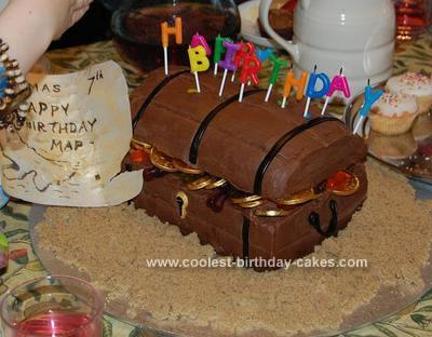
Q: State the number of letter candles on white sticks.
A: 13